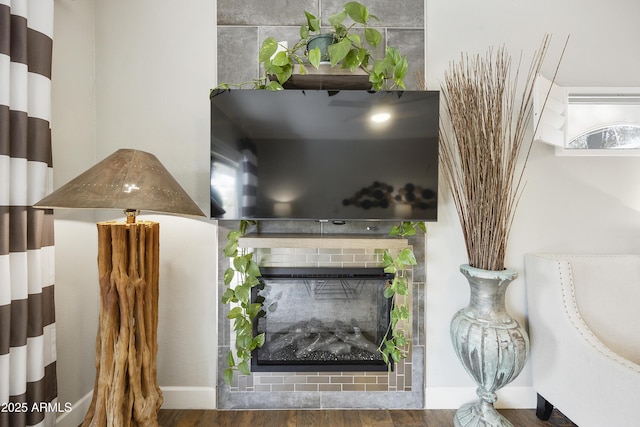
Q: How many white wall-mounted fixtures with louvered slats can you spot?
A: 1